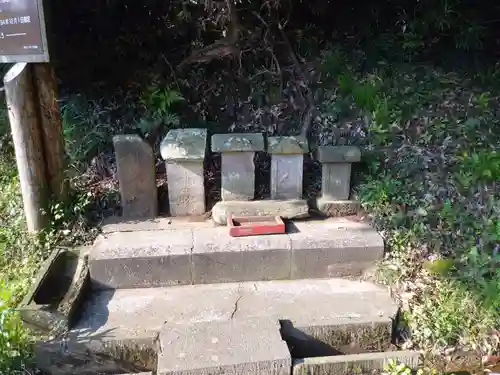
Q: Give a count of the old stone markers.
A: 5